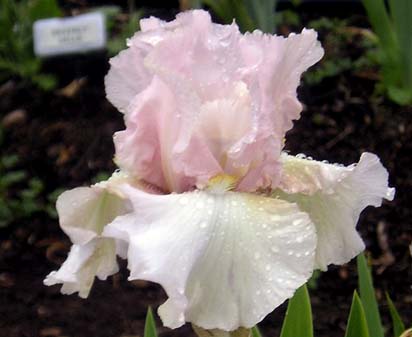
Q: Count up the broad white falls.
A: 3